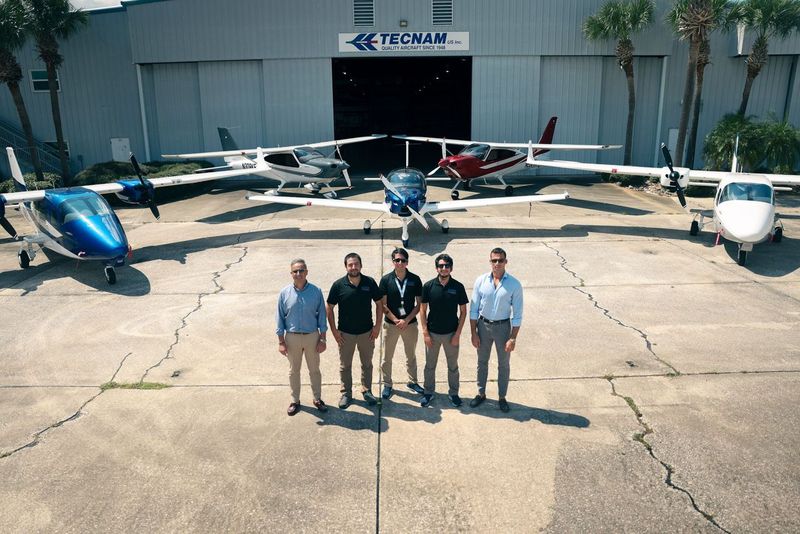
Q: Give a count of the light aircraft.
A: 5